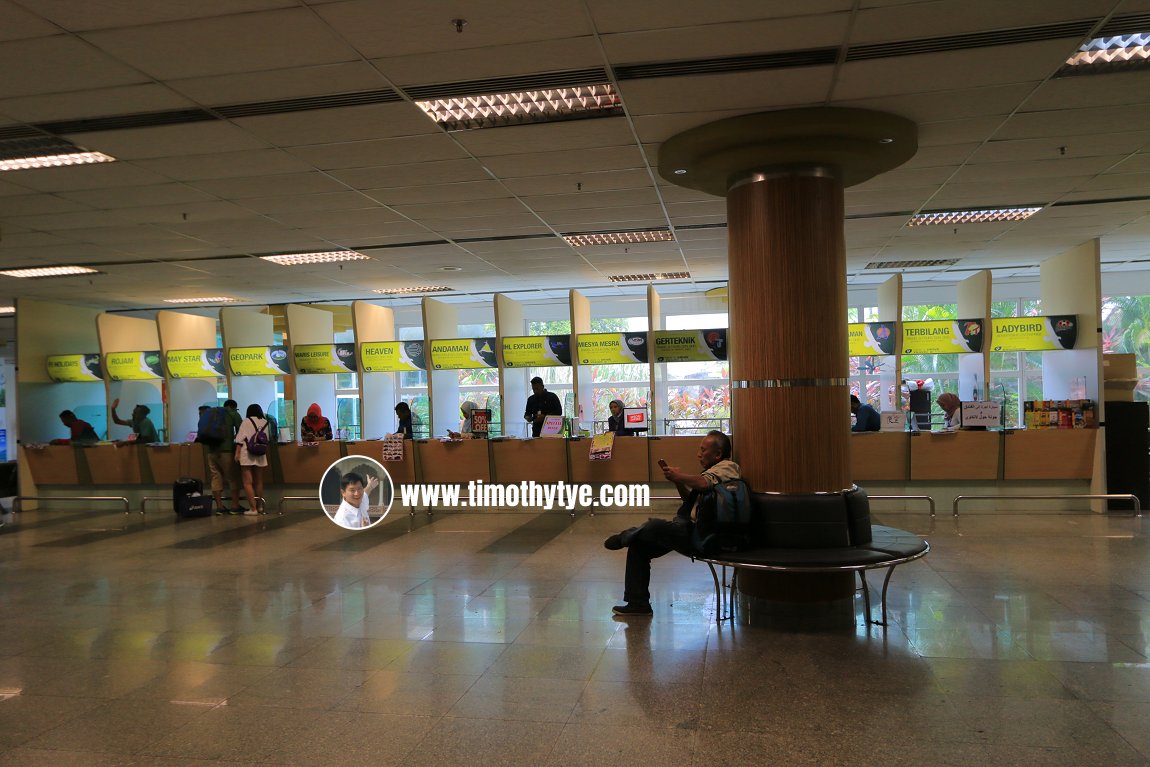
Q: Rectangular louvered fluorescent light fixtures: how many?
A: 11